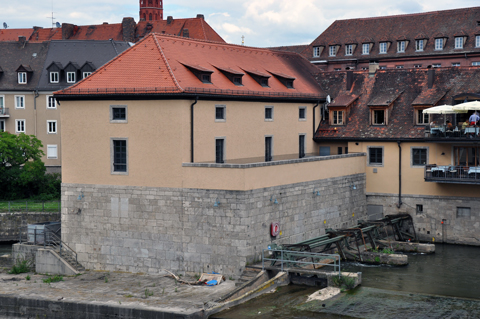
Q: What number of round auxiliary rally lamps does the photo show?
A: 0